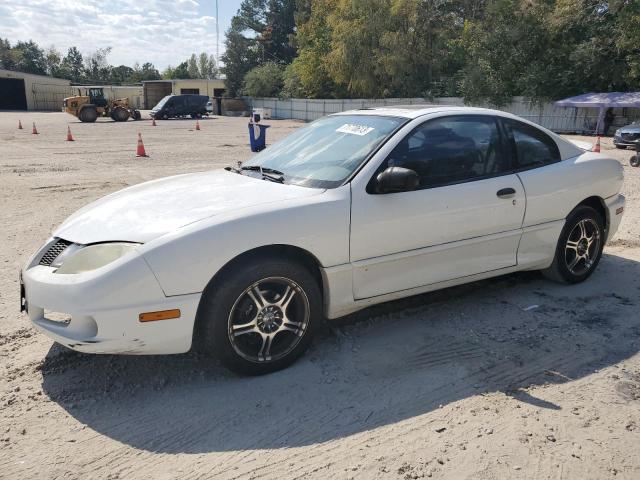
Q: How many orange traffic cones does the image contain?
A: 7